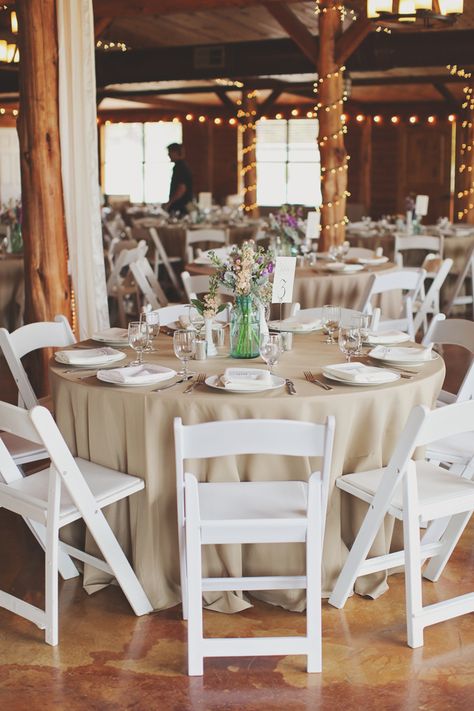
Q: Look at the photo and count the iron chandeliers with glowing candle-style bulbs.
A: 2